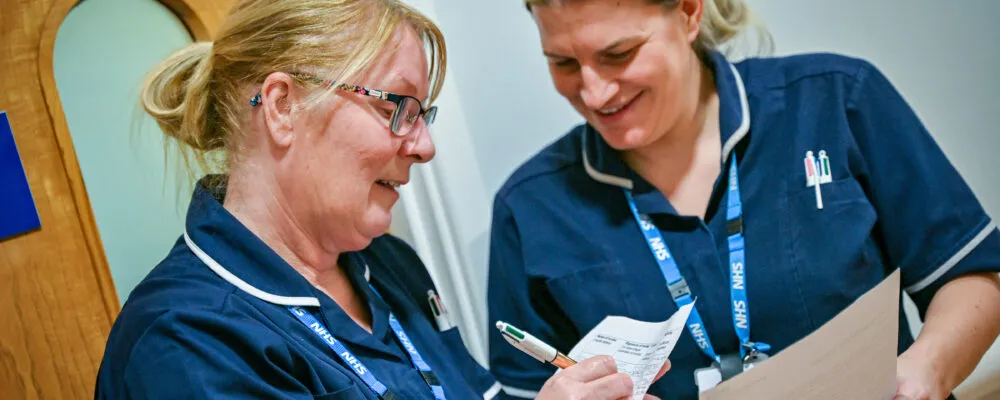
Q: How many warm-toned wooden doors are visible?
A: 1